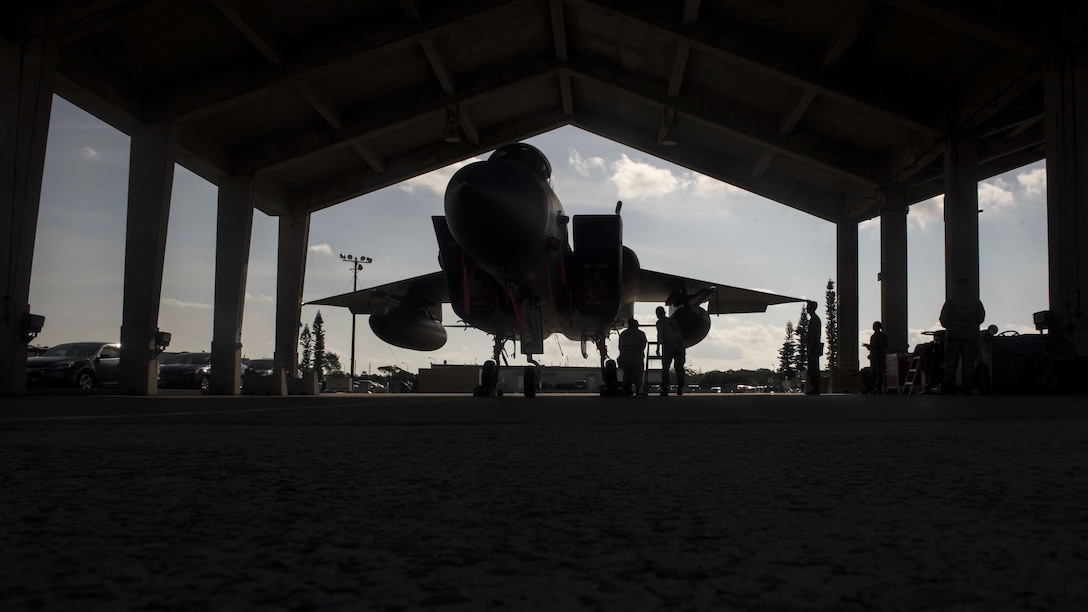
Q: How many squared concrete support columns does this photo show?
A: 8